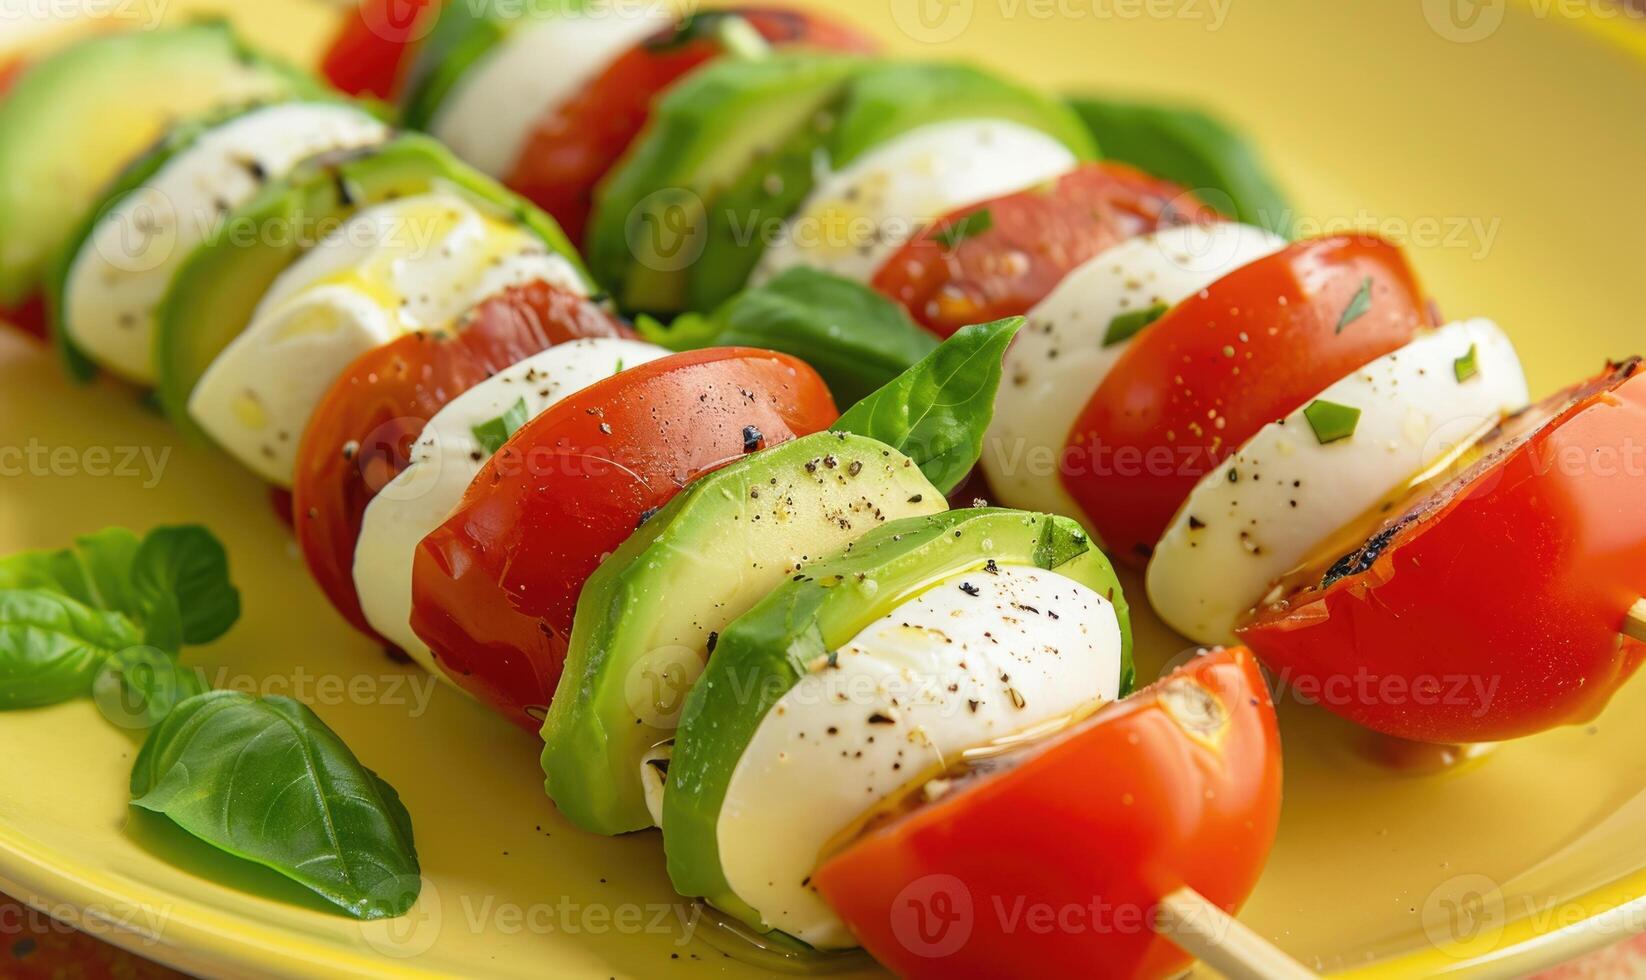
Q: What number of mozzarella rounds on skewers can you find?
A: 8